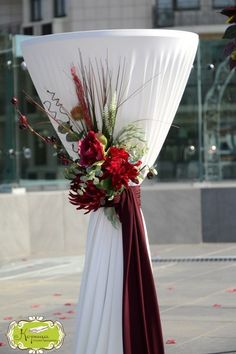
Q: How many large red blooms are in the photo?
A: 3